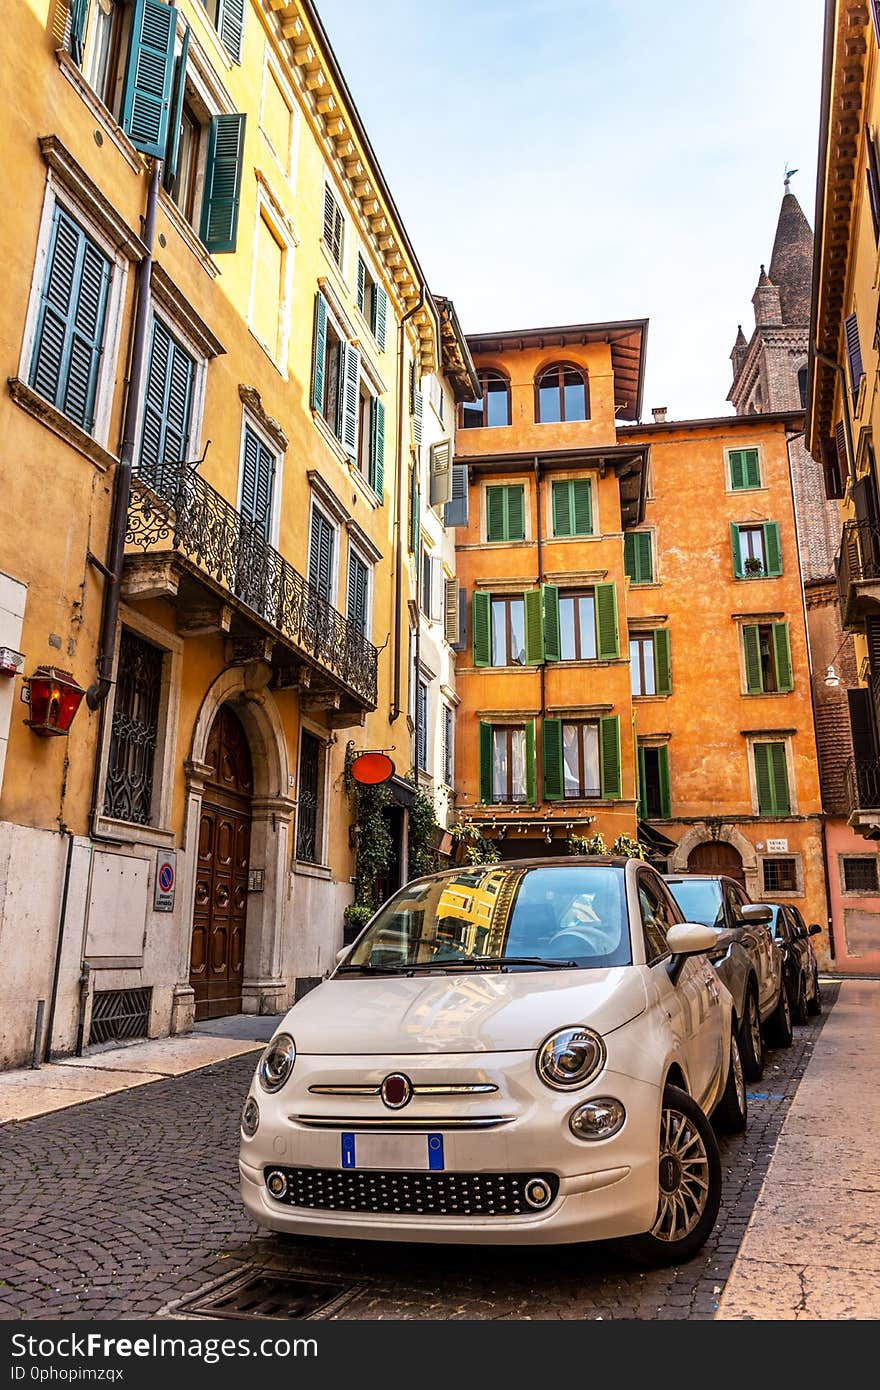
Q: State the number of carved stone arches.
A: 2